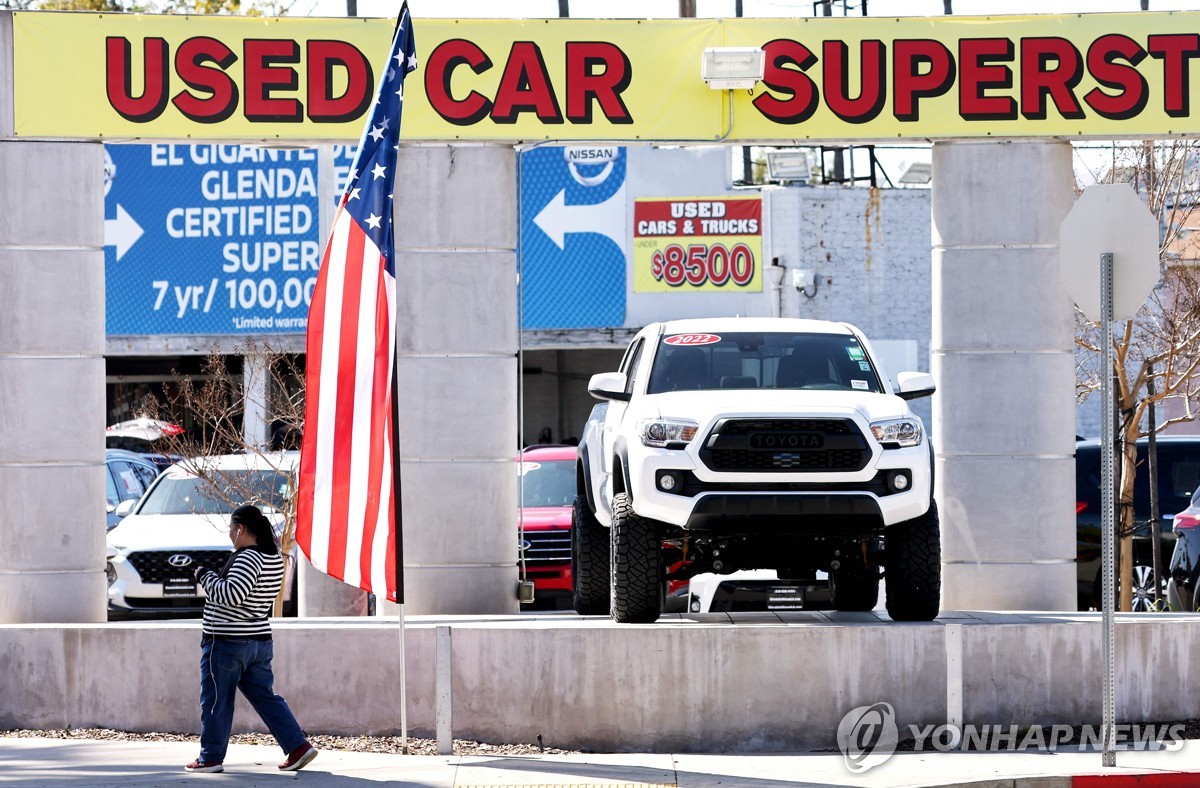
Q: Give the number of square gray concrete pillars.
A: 3